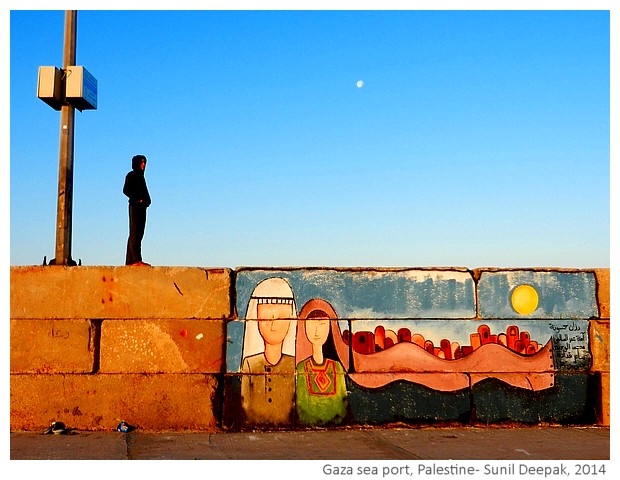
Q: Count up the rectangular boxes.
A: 2